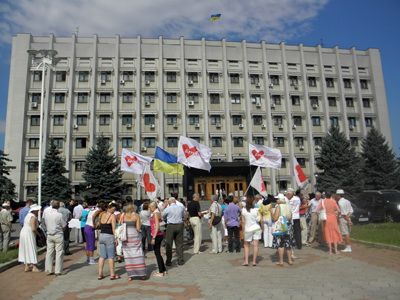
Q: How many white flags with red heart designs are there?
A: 6